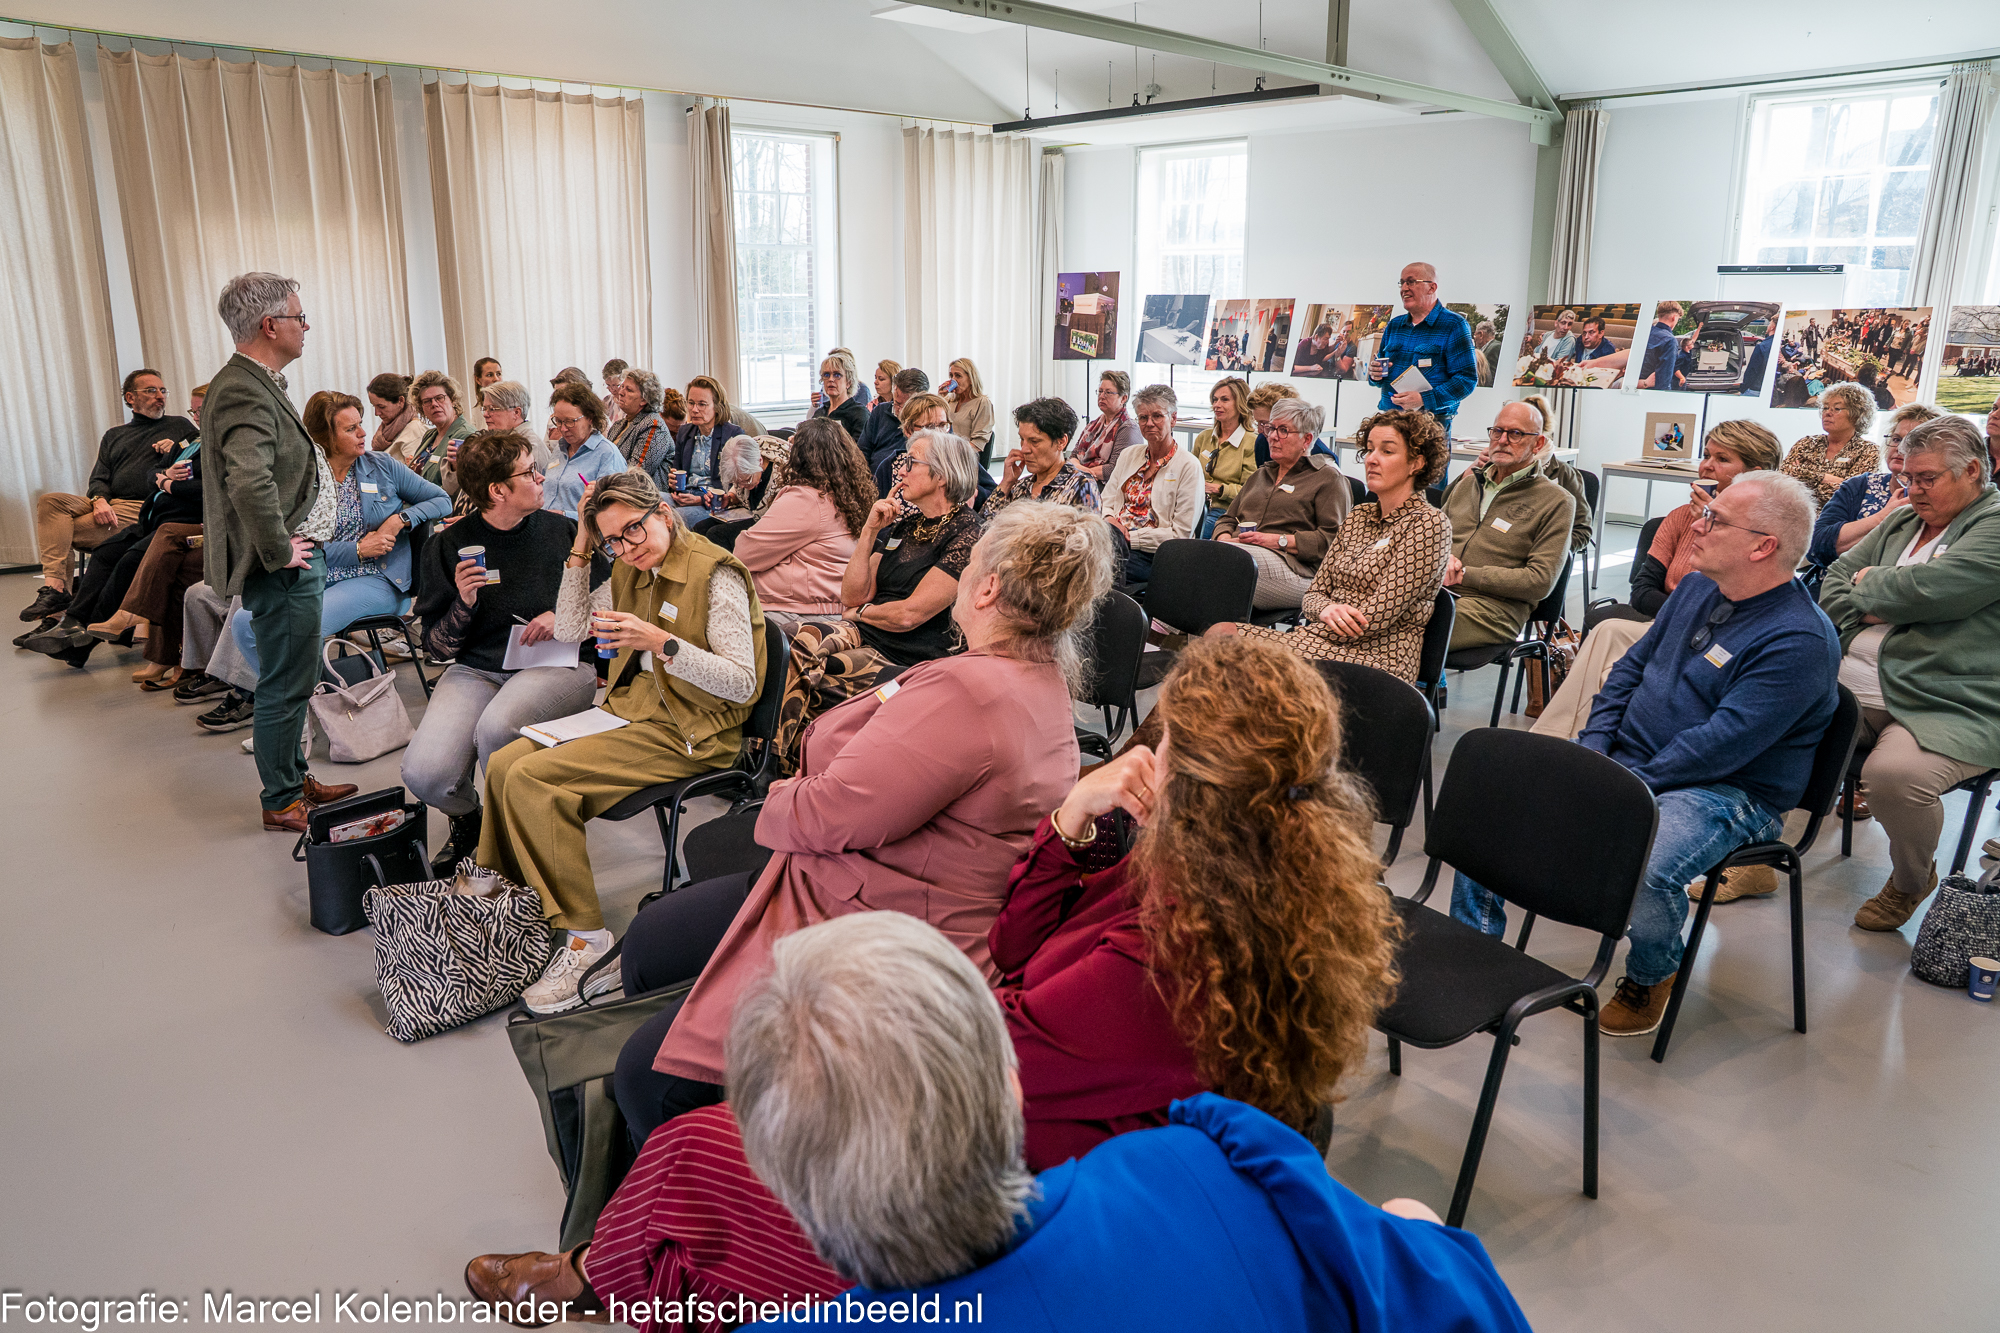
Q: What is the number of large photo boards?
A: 9